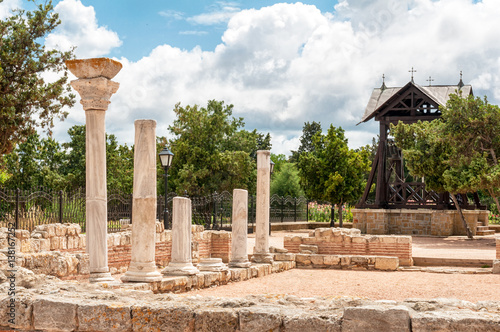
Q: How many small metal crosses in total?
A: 4